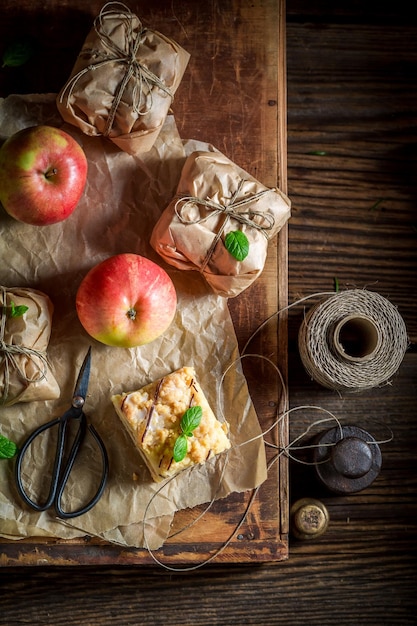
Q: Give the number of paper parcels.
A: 3